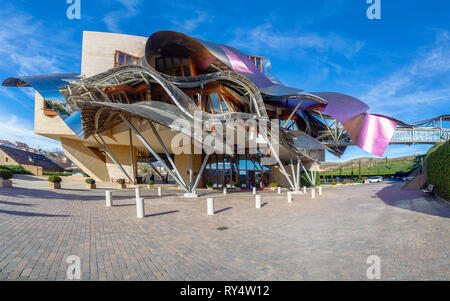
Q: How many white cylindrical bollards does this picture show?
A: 13